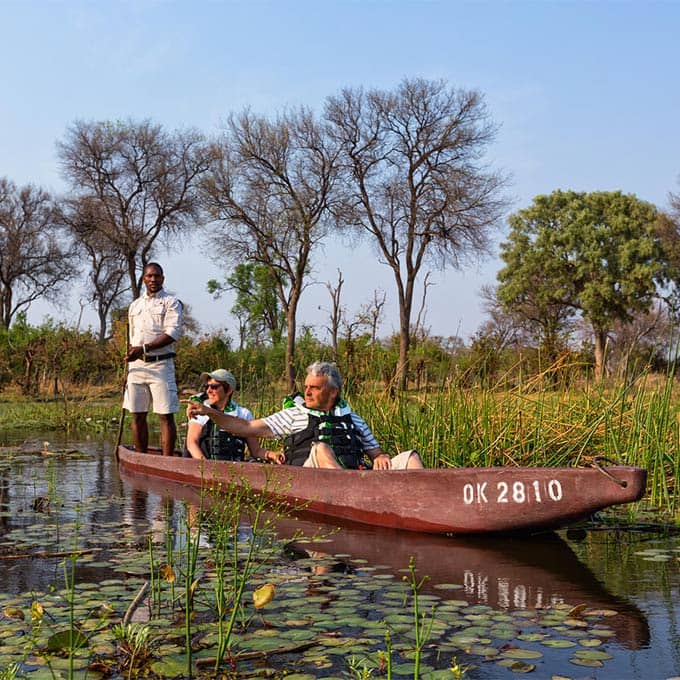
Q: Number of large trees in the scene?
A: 5